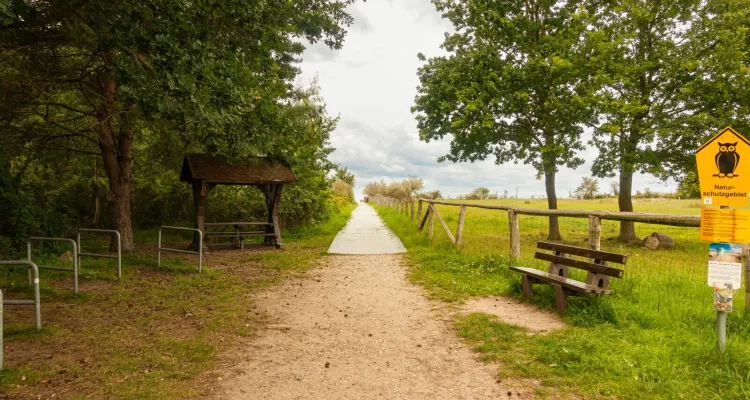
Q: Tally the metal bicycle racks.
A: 5